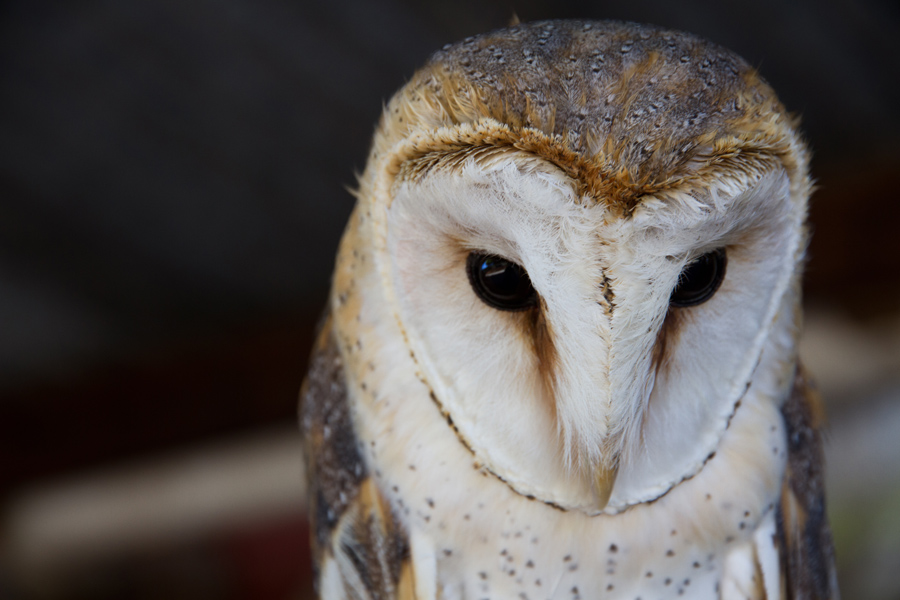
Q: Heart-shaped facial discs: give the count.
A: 1